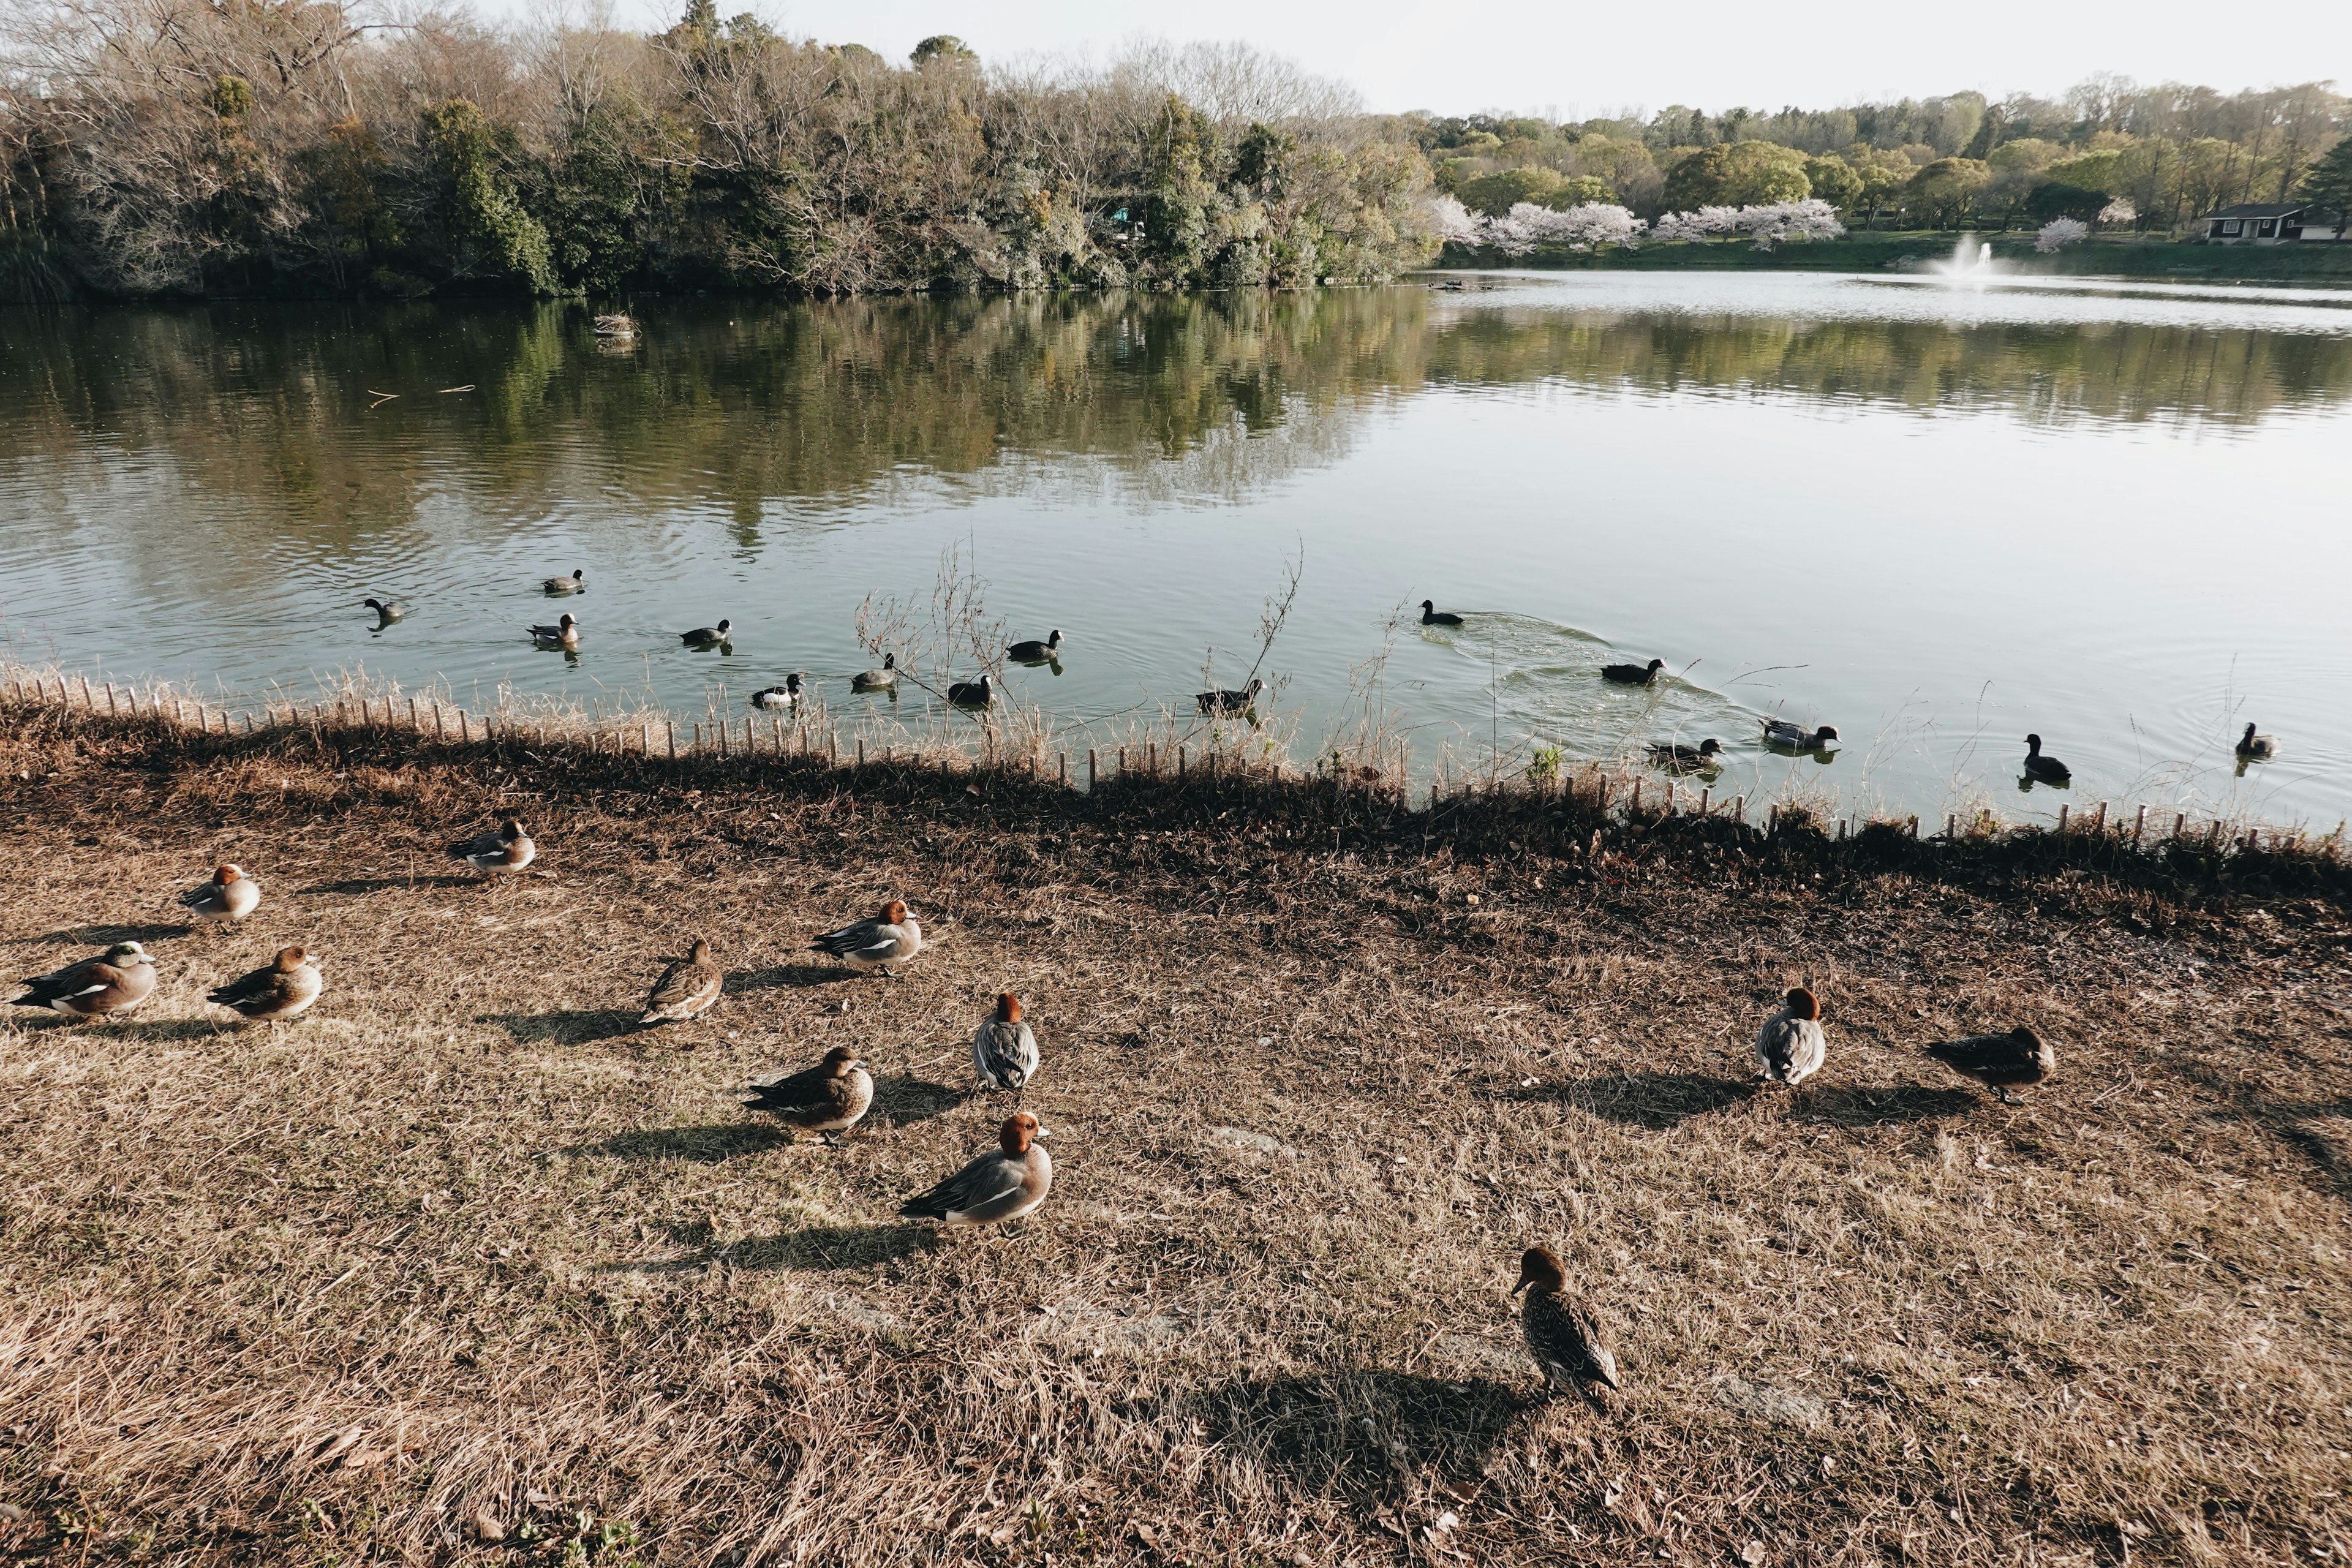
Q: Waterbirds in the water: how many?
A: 15